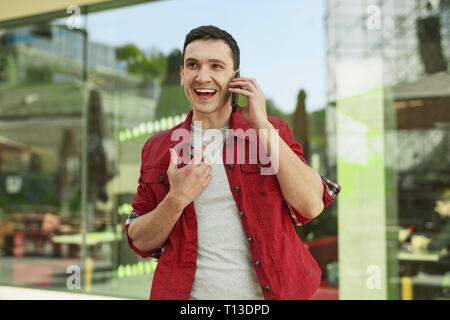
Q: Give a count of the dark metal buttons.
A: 8